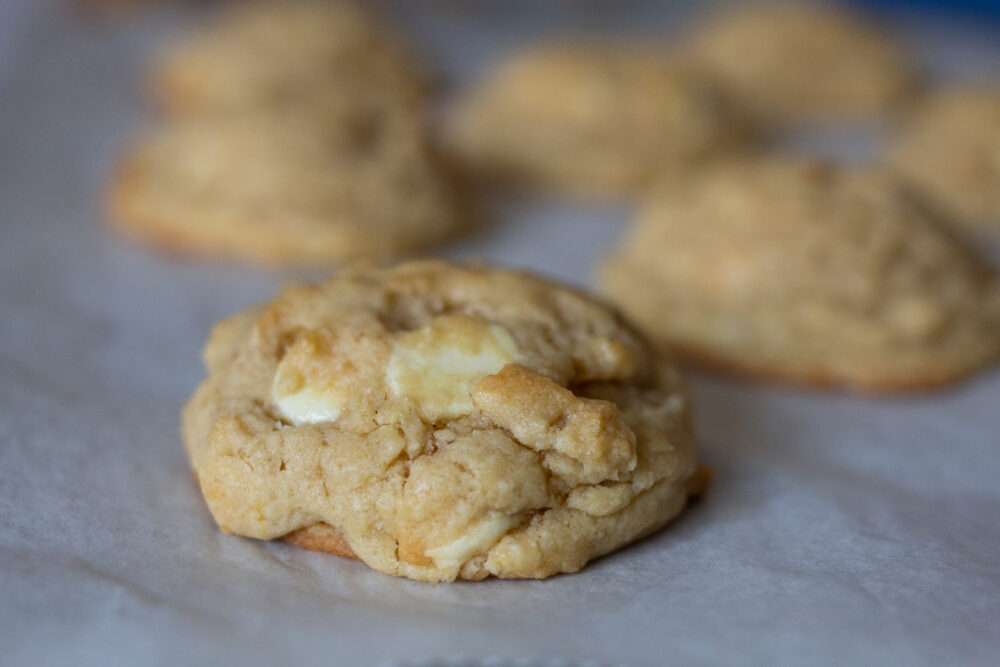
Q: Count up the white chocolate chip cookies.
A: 7